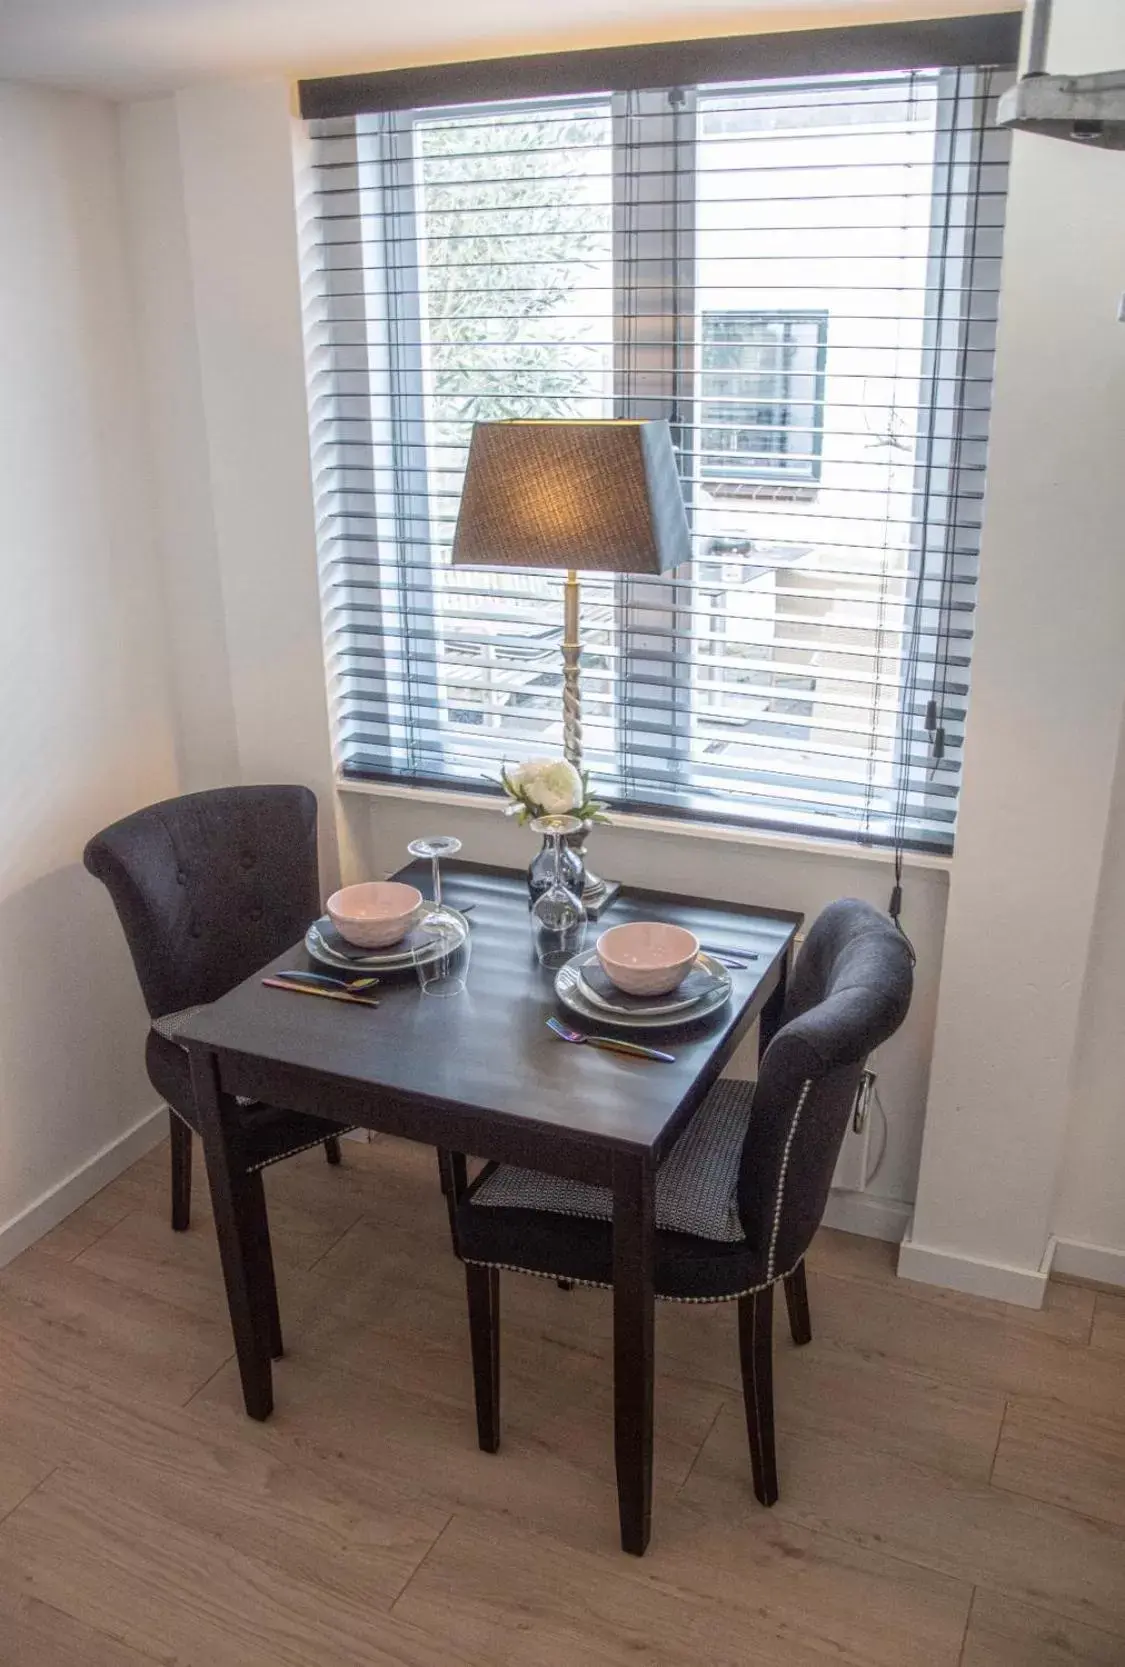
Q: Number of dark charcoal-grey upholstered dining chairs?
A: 2